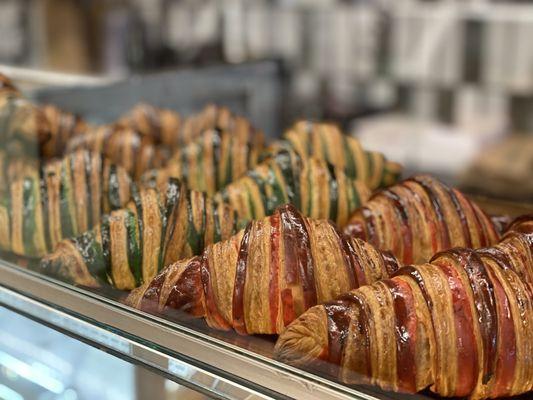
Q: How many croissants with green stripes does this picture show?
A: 5